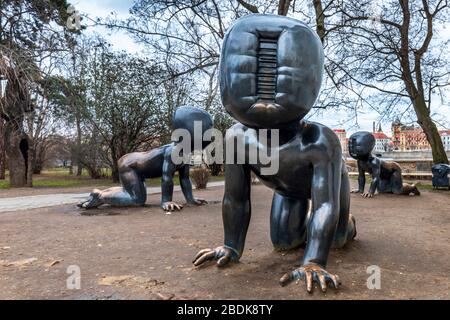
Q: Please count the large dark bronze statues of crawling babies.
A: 3